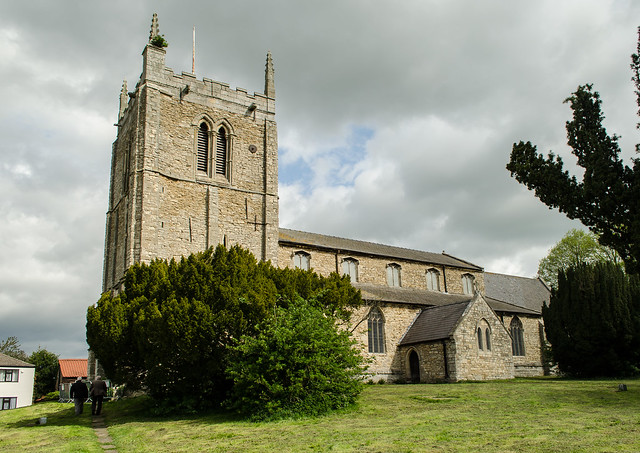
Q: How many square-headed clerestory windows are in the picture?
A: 5